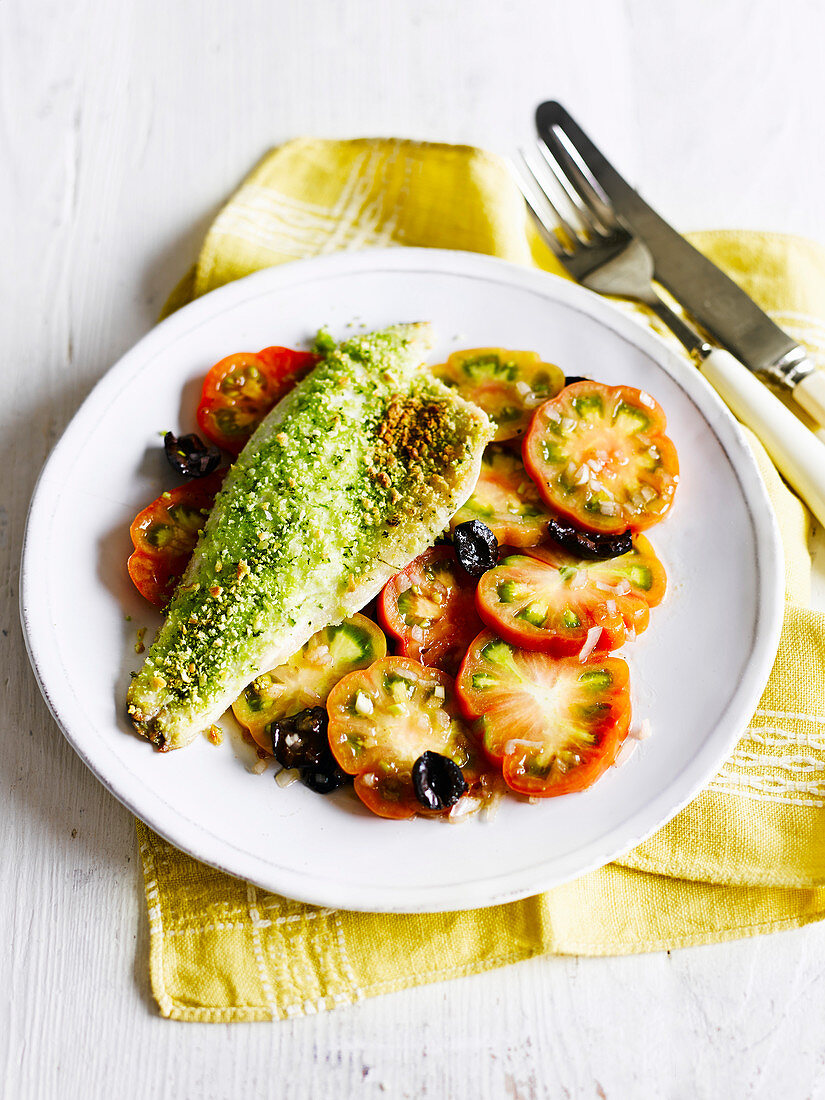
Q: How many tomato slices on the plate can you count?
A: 10